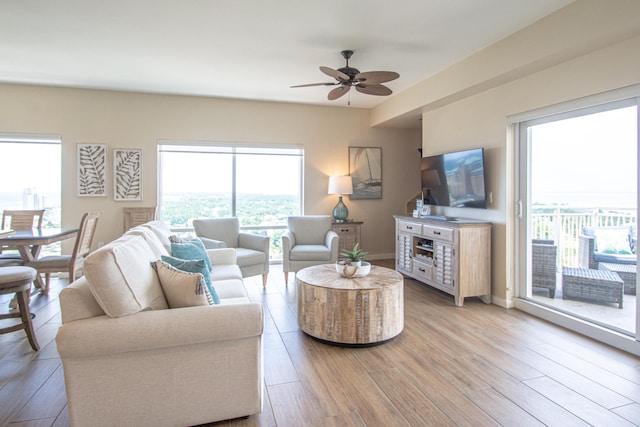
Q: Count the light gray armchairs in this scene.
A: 2